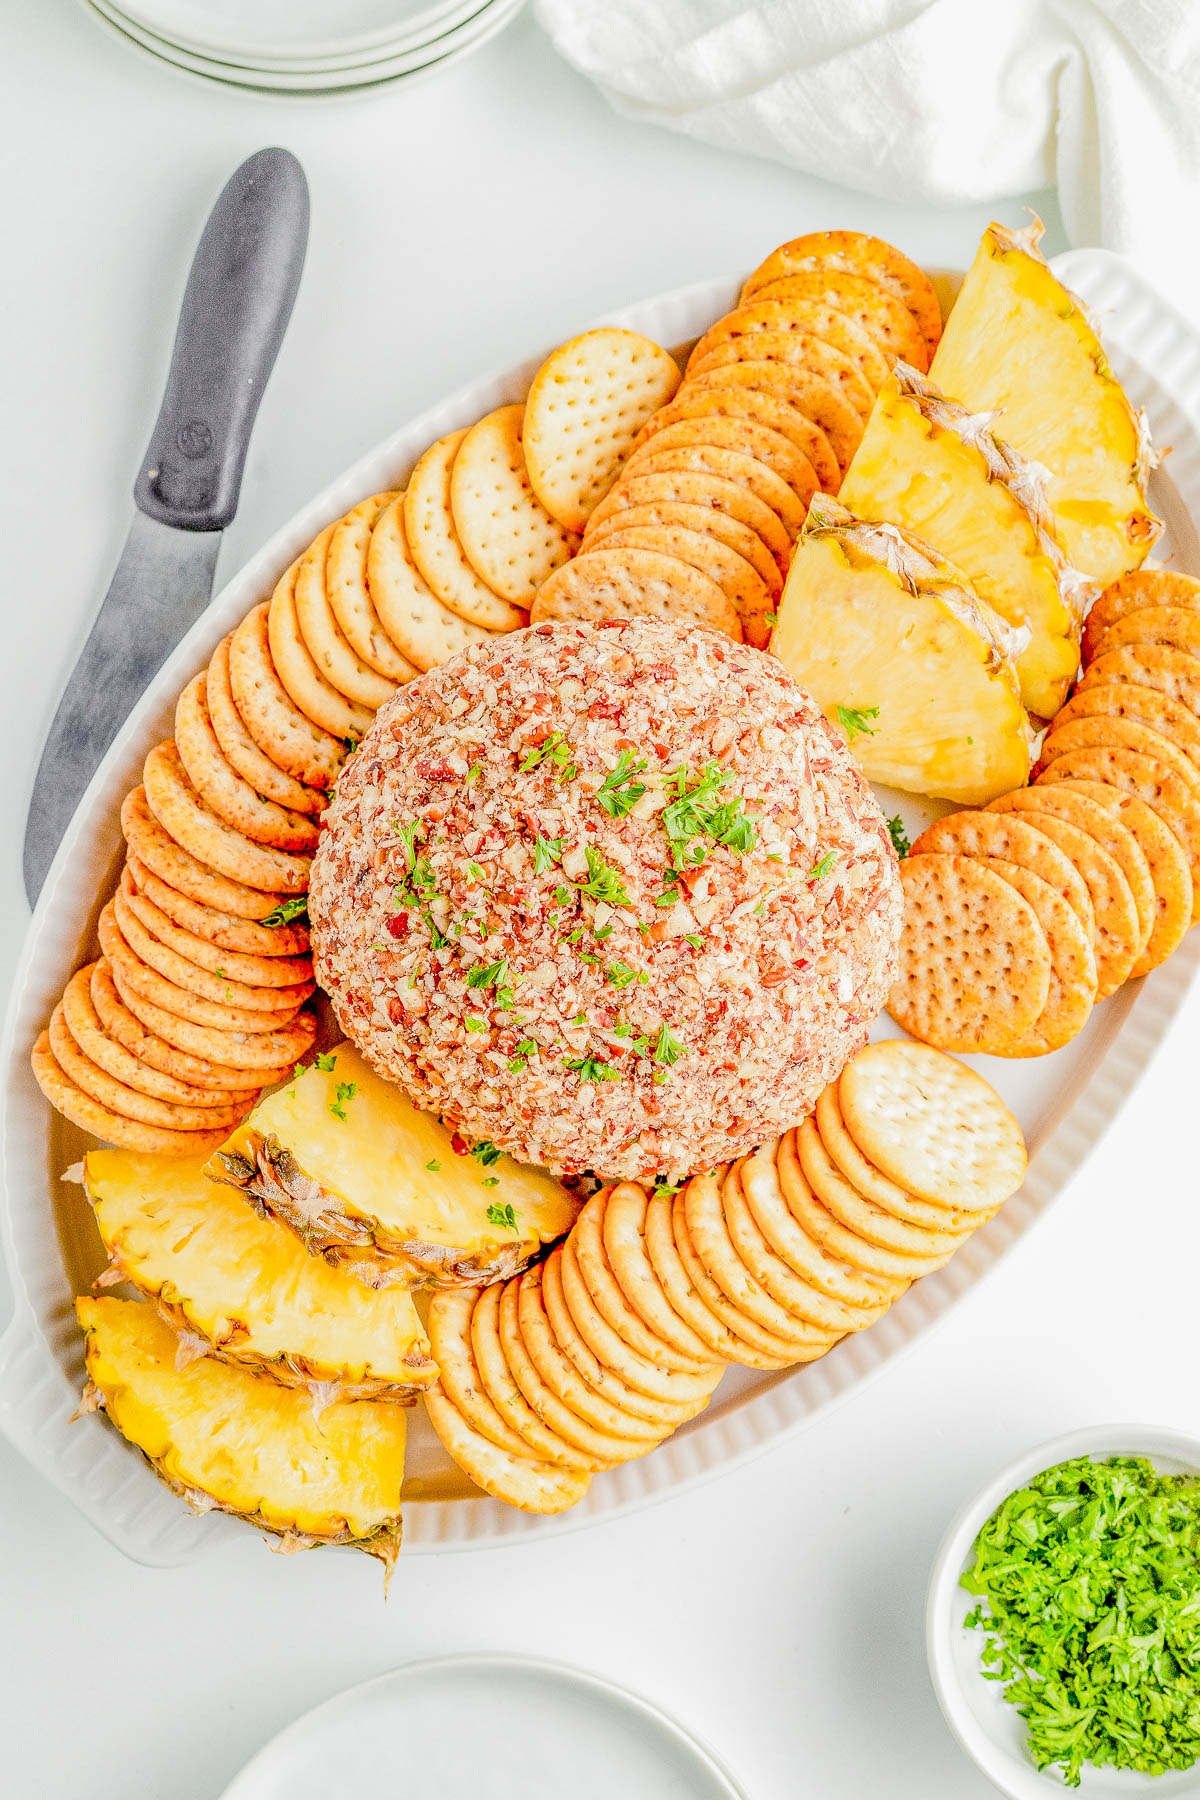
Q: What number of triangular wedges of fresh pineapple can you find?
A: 6